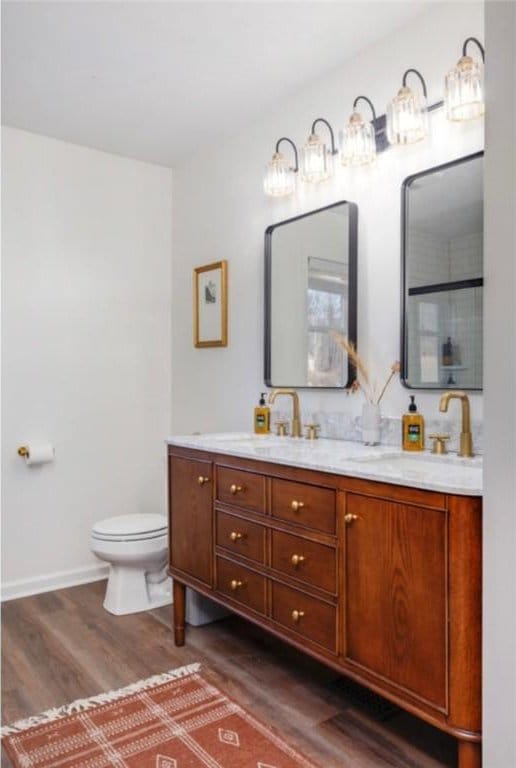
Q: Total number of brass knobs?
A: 8